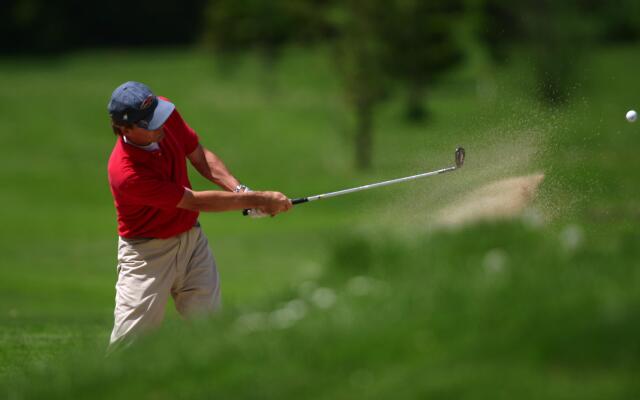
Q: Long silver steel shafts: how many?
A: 1